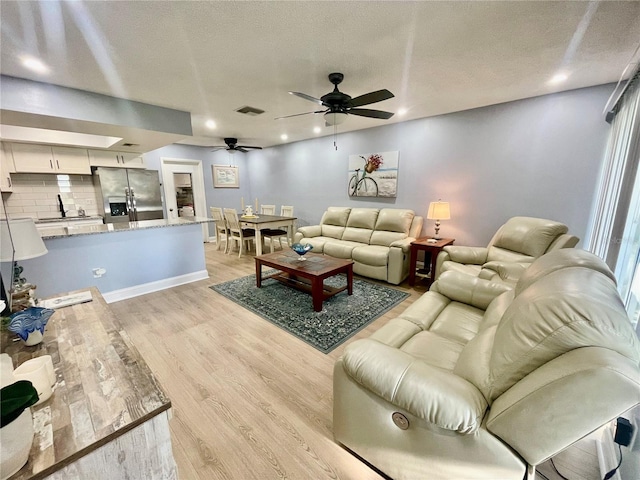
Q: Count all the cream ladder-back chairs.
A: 4